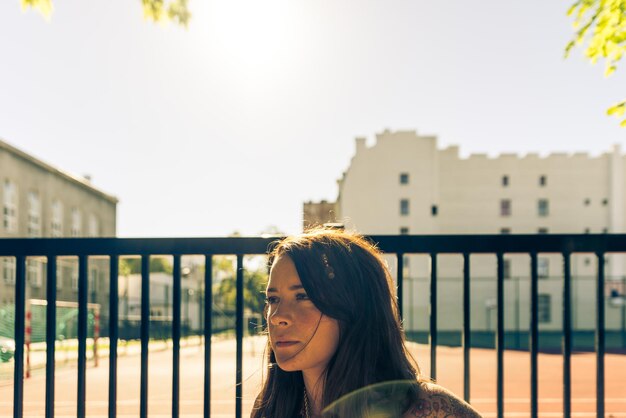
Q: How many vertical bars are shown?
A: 15